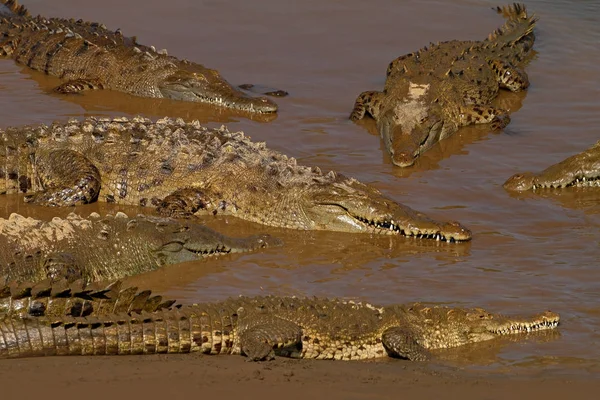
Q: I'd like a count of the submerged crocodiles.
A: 1